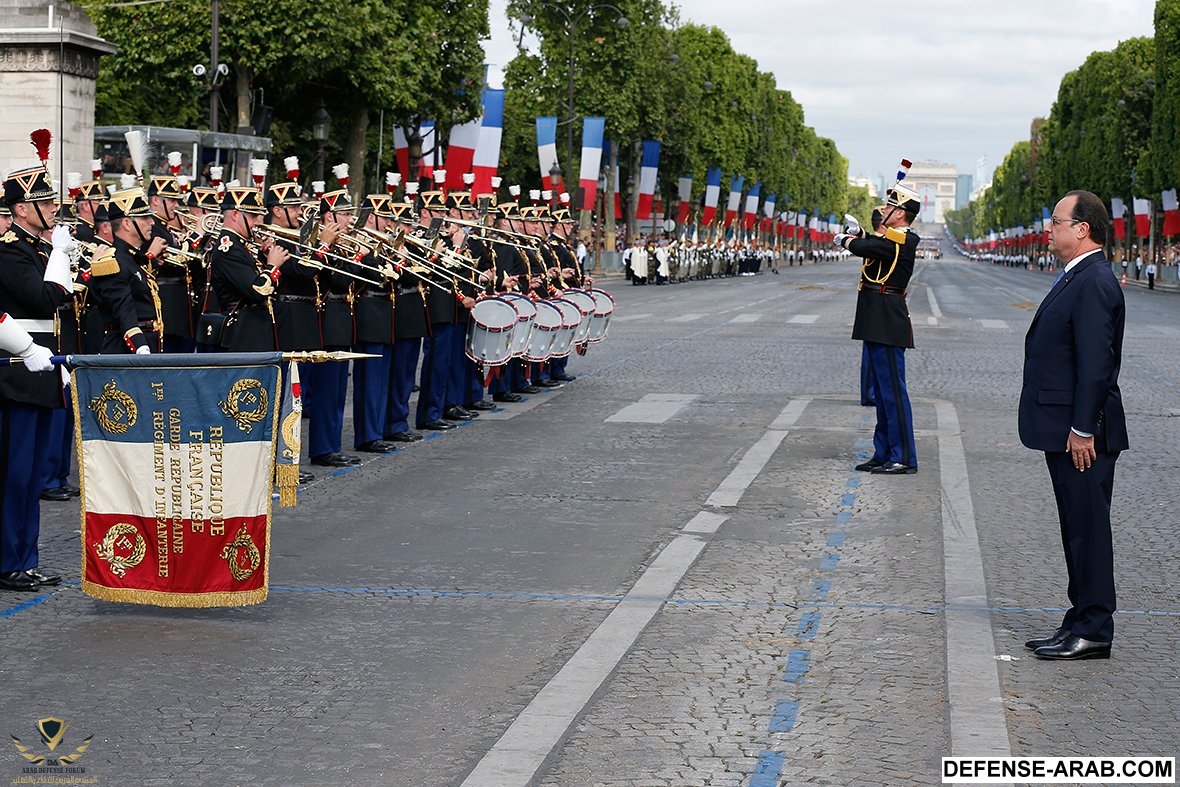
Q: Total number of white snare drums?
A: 6